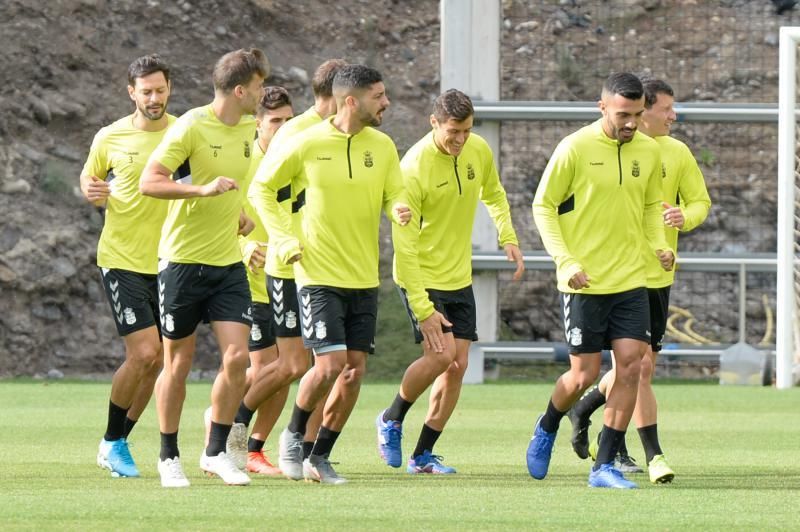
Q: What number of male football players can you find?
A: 8